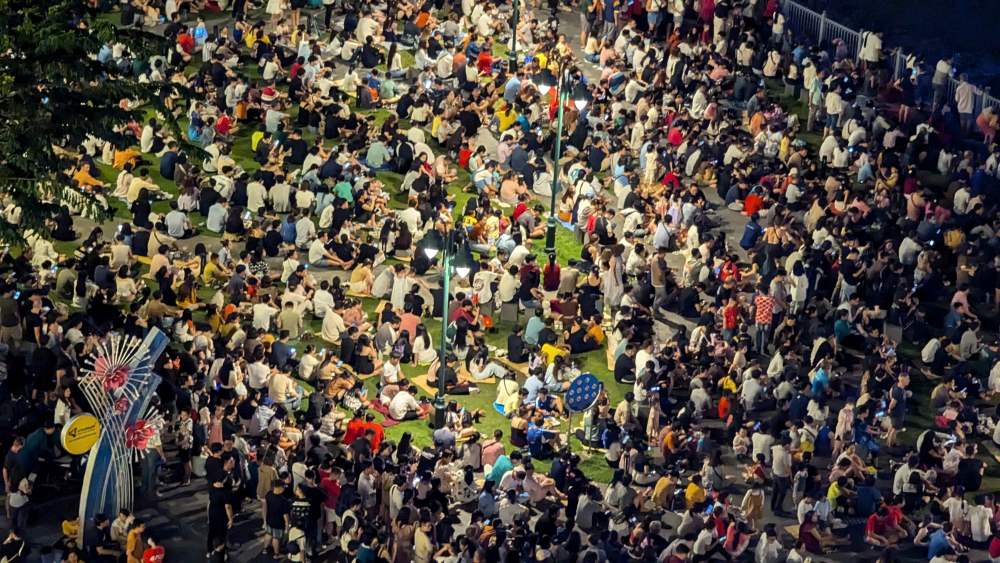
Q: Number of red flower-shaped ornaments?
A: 3